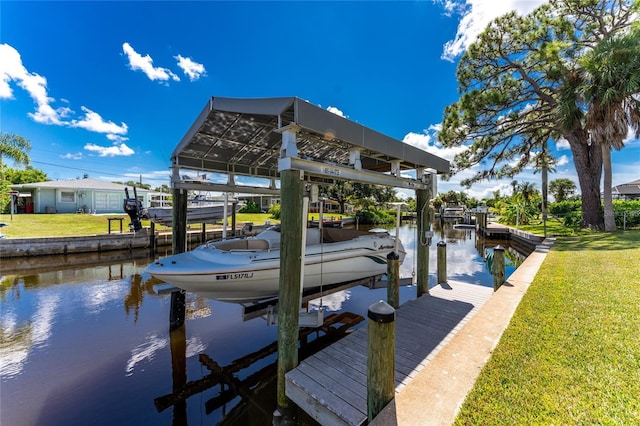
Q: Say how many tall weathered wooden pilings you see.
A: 3